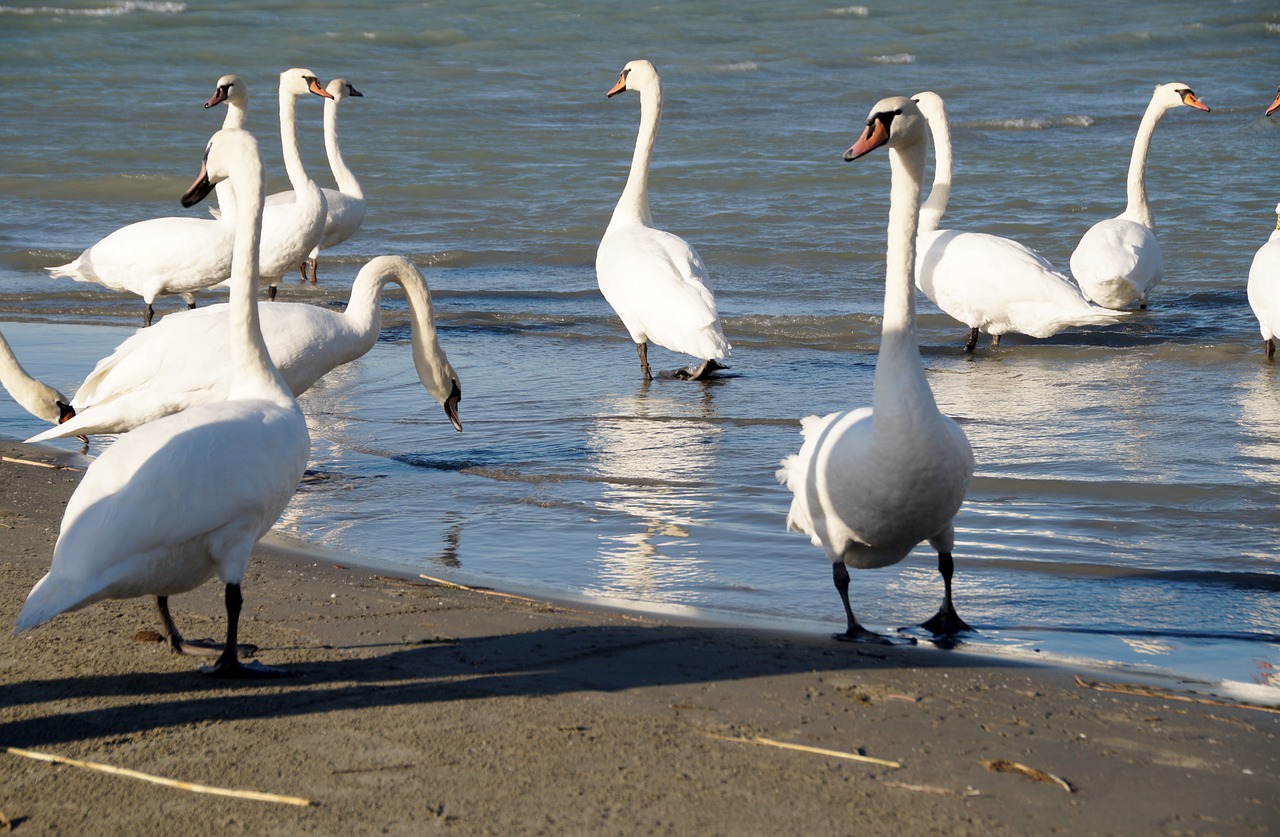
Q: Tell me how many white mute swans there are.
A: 11